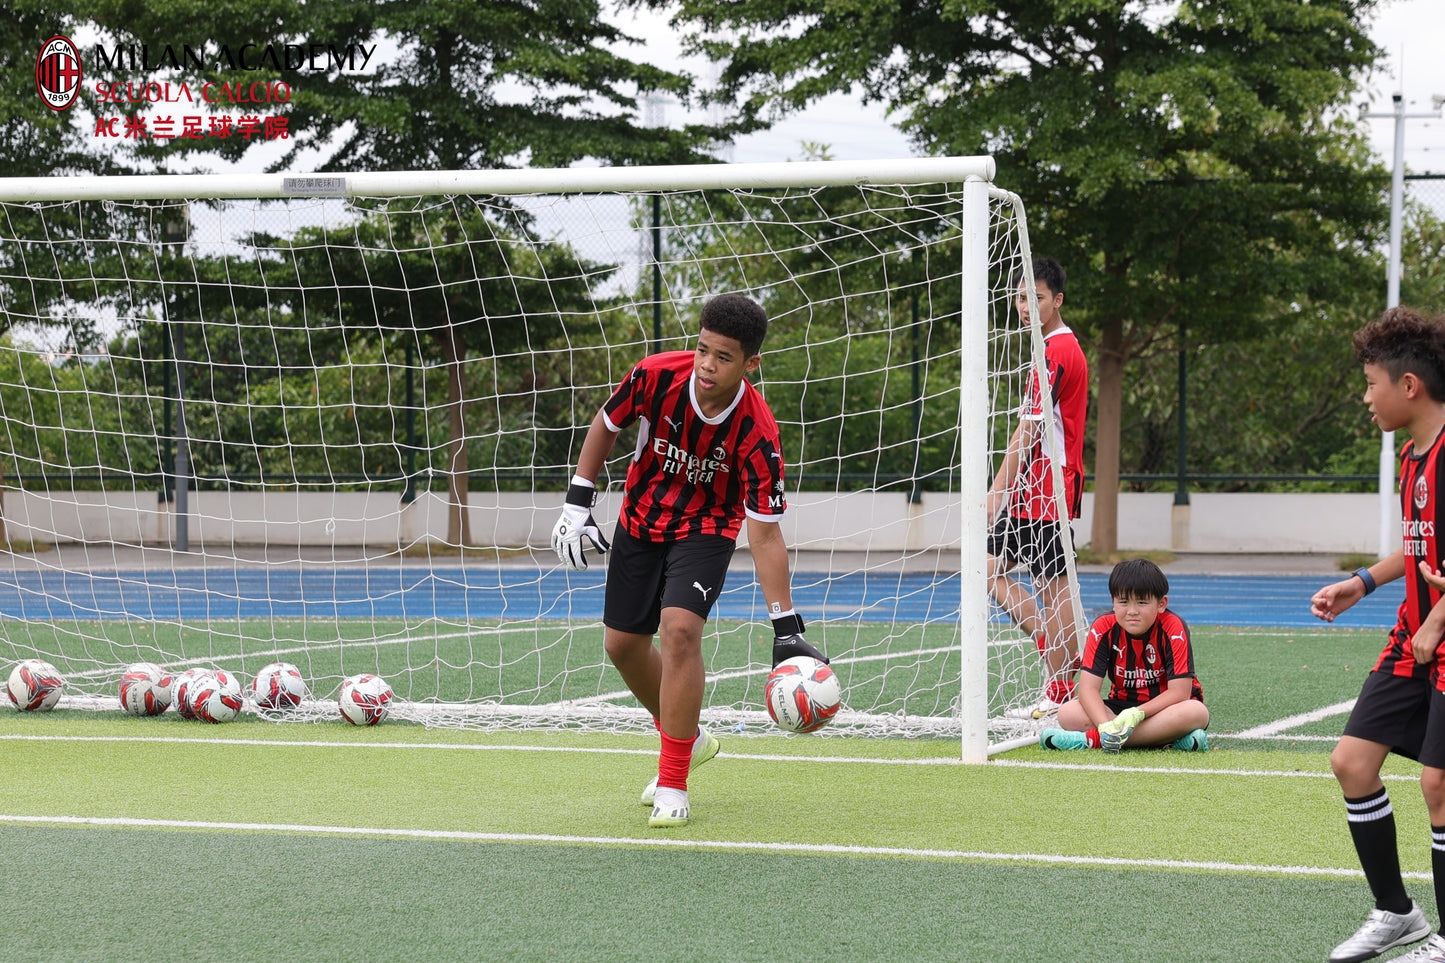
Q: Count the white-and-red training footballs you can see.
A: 7